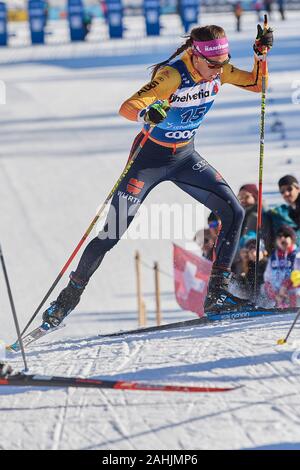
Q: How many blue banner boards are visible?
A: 6